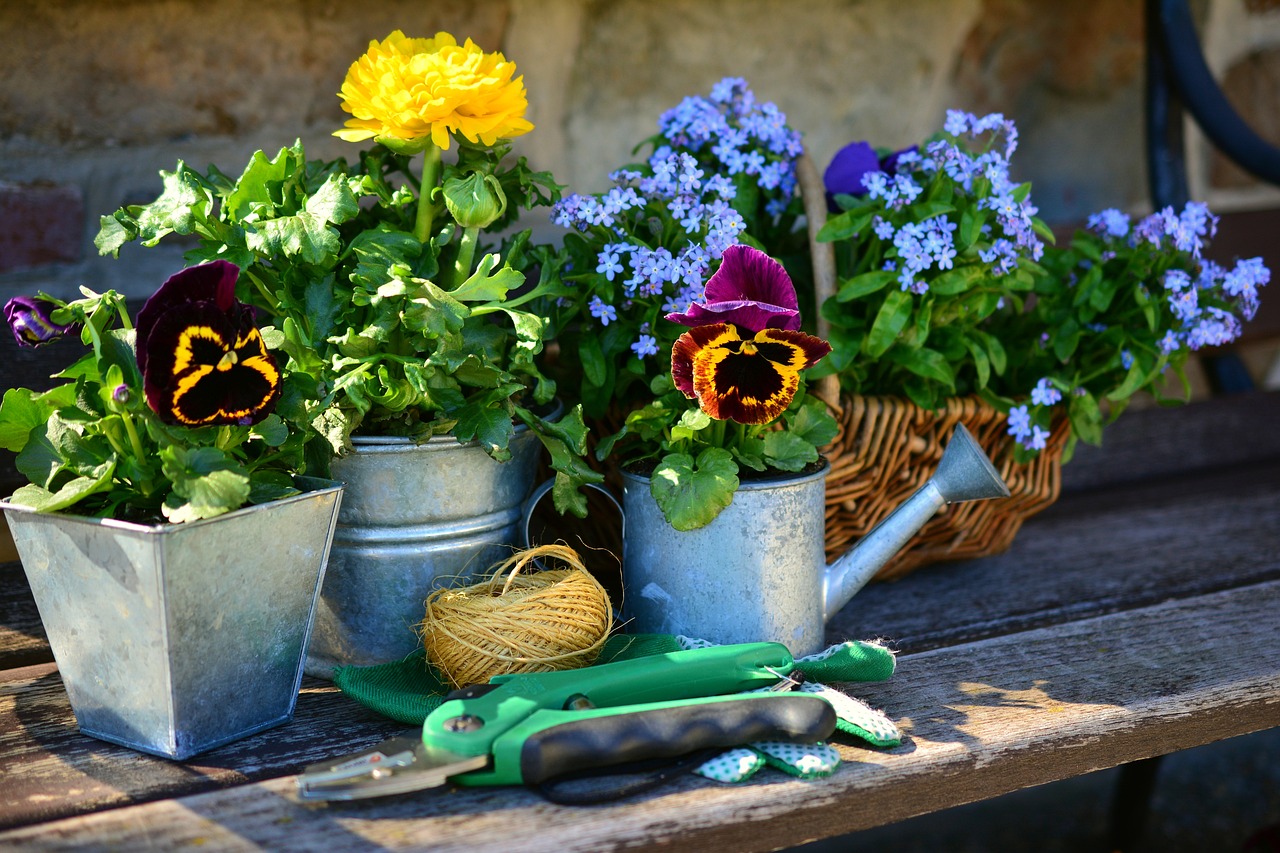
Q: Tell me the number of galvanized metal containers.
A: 3